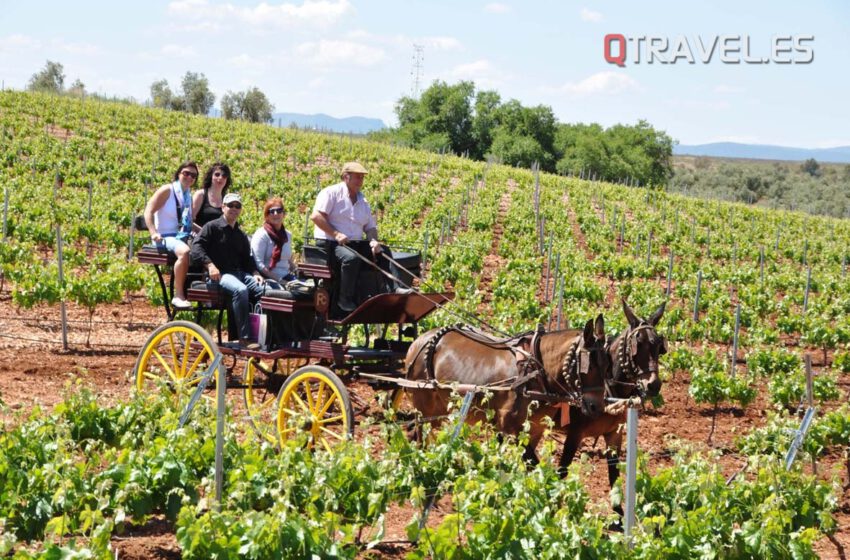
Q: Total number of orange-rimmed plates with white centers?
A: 0